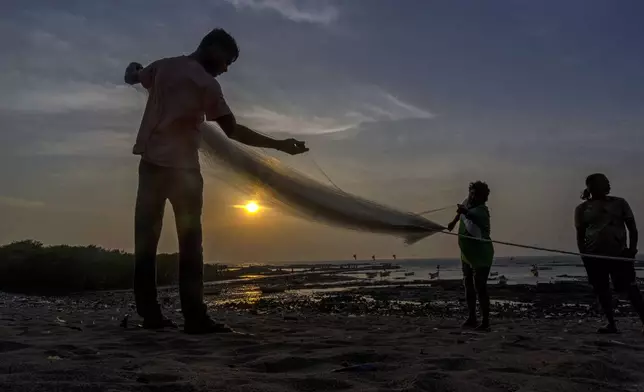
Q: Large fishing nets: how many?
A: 1